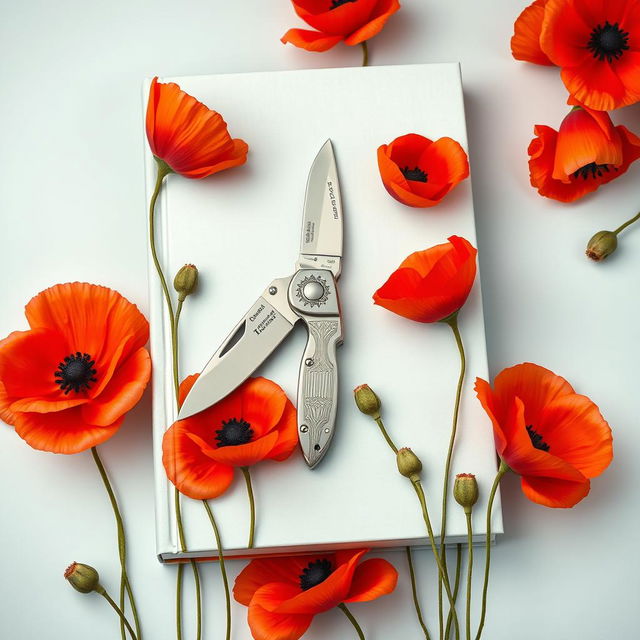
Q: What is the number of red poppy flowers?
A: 10